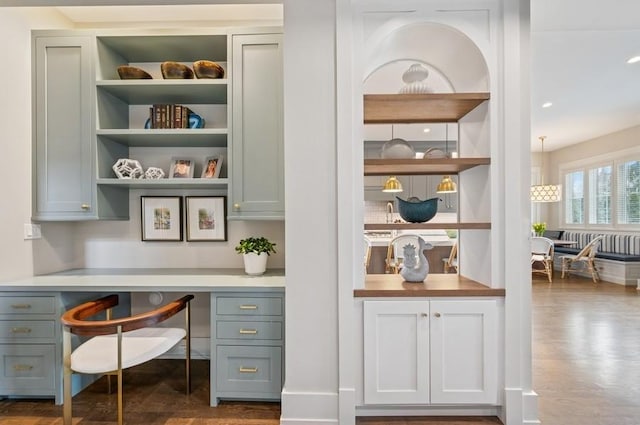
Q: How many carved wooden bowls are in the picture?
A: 3